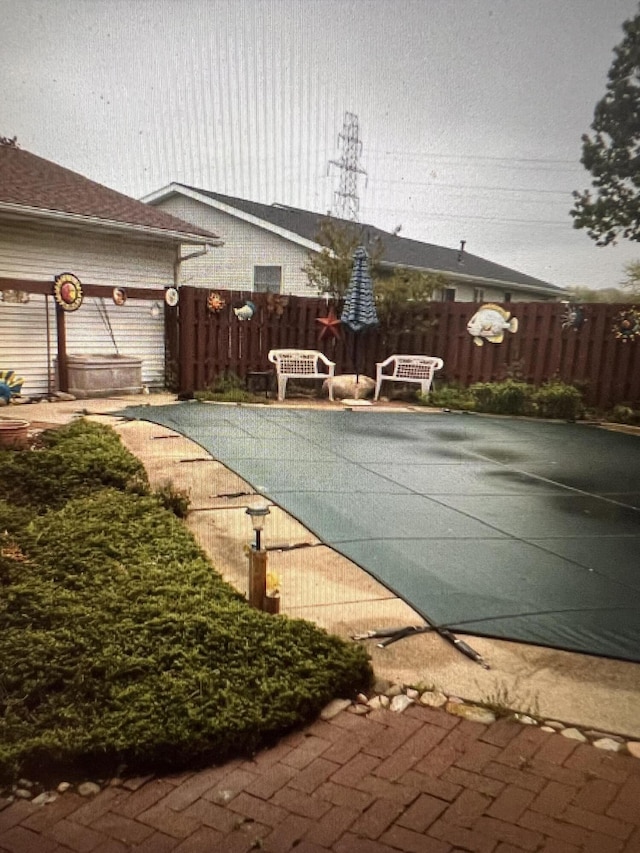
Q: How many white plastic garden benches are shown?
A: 2